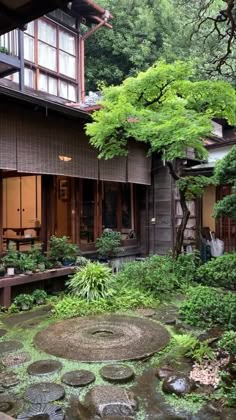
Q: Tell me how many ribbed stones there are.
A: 2